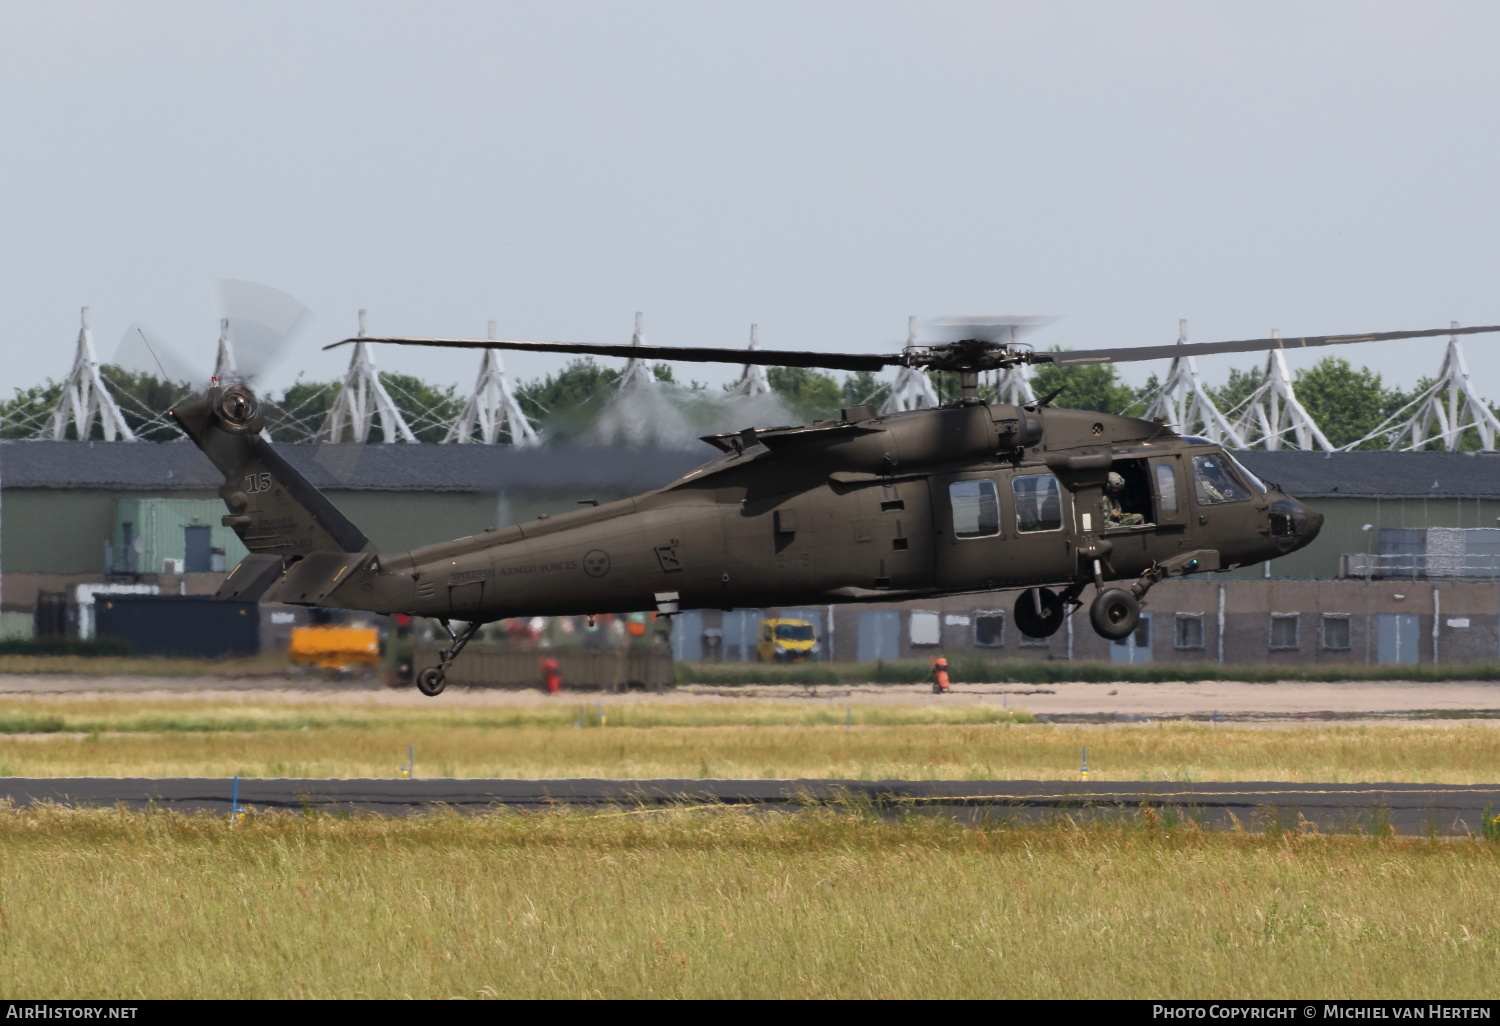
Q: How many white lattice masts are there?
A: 11